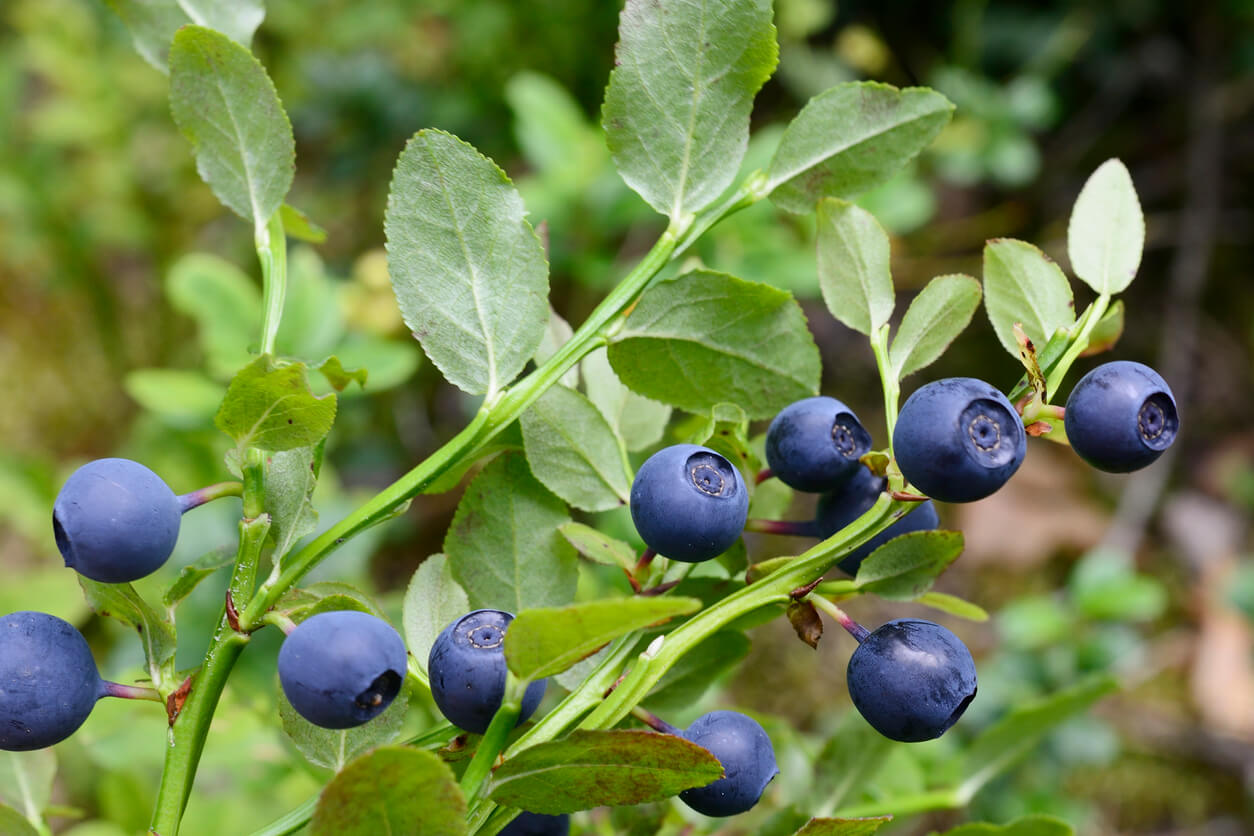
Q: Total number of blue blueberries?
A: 12